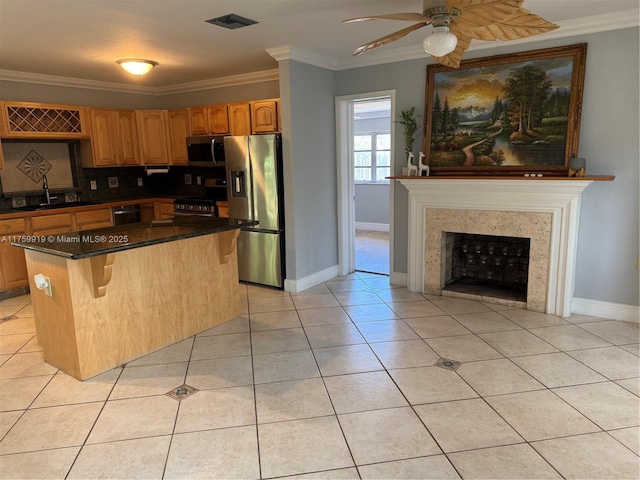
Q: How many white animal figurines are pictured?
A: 2